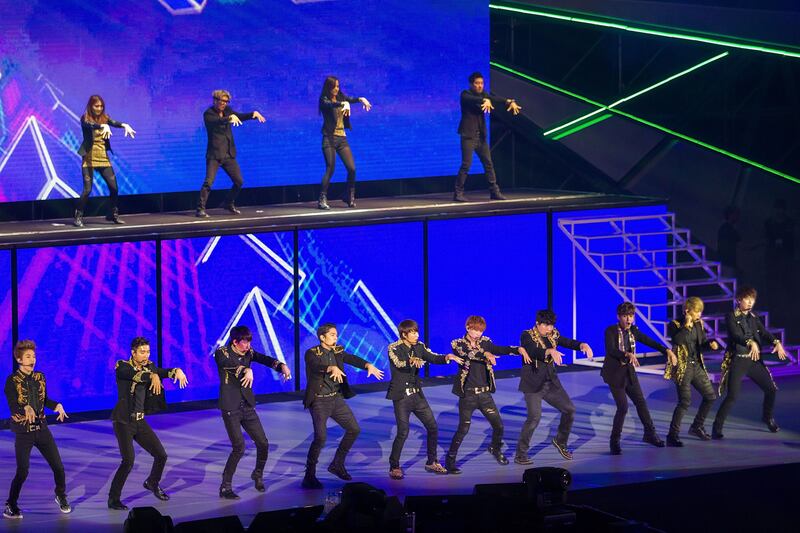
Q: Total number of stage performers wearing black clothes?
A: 14